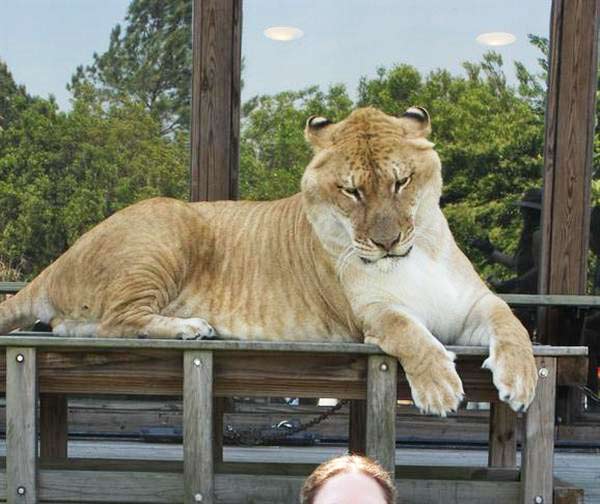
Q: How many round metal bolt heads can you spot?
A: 7